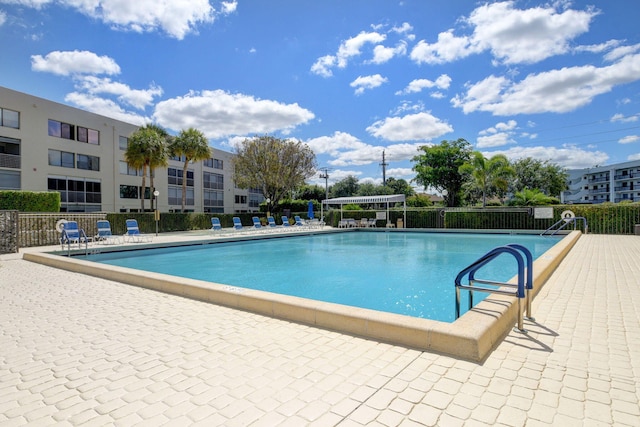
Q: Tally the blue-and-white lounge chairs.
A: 9